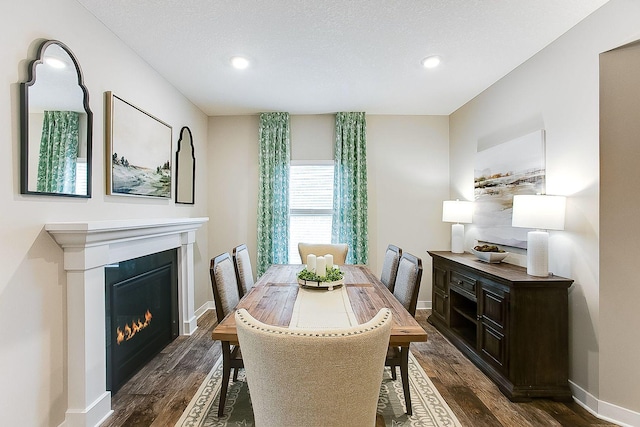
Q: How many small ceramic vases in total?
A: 0